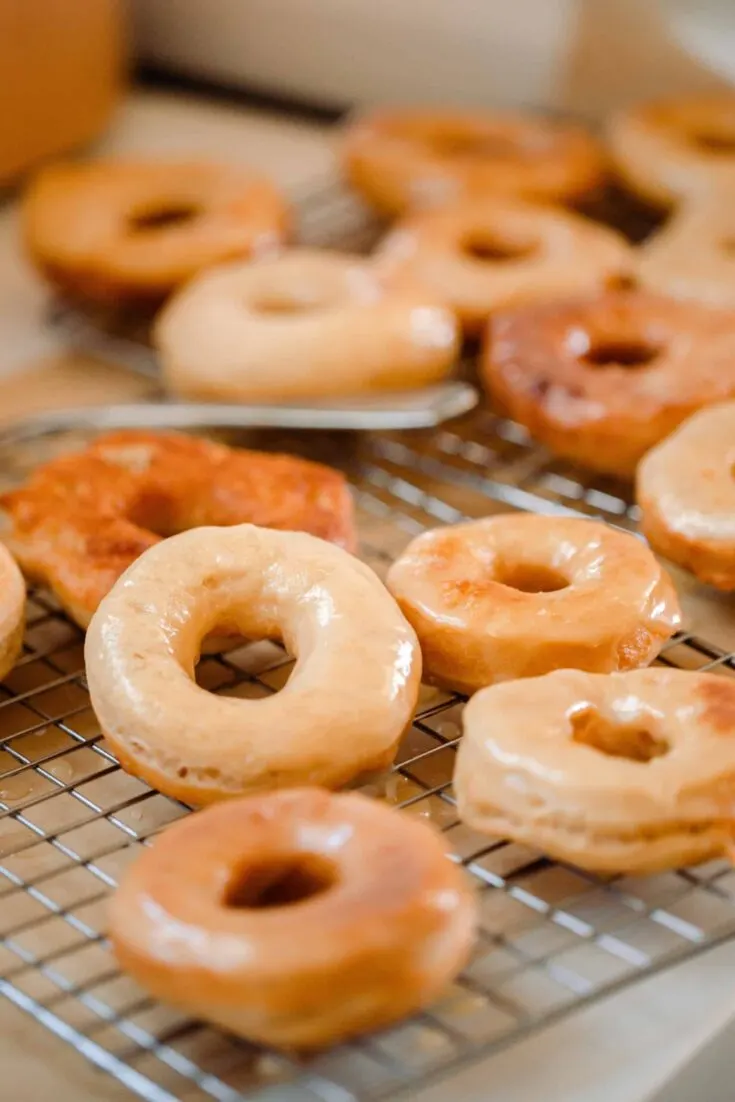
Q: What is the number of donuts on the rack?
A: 14